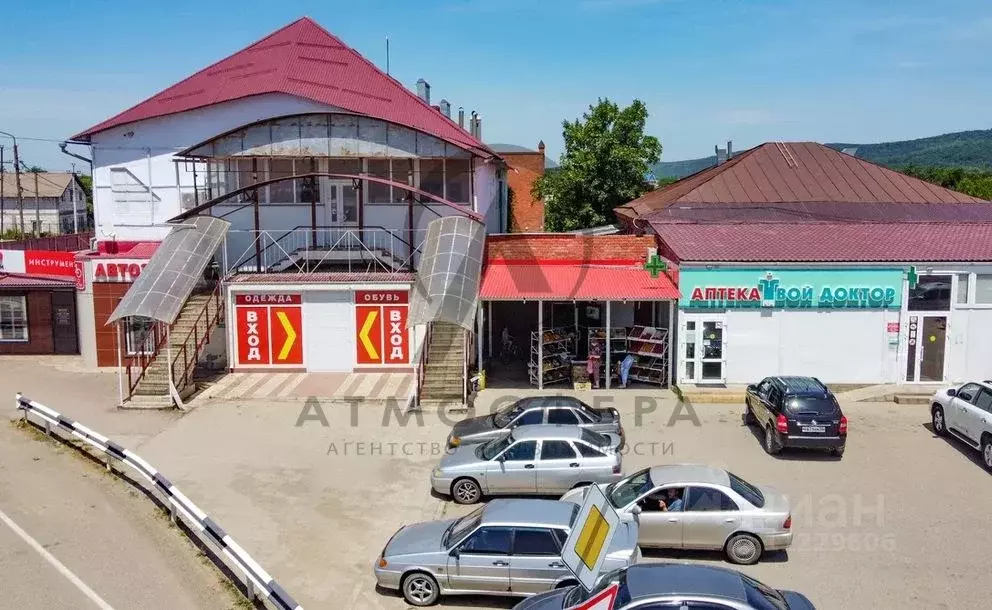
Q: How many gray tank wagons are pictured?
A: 0